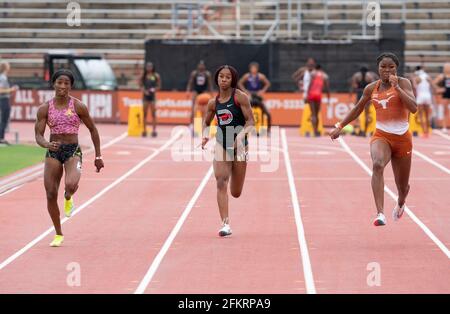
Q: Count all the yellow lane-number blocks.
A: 6